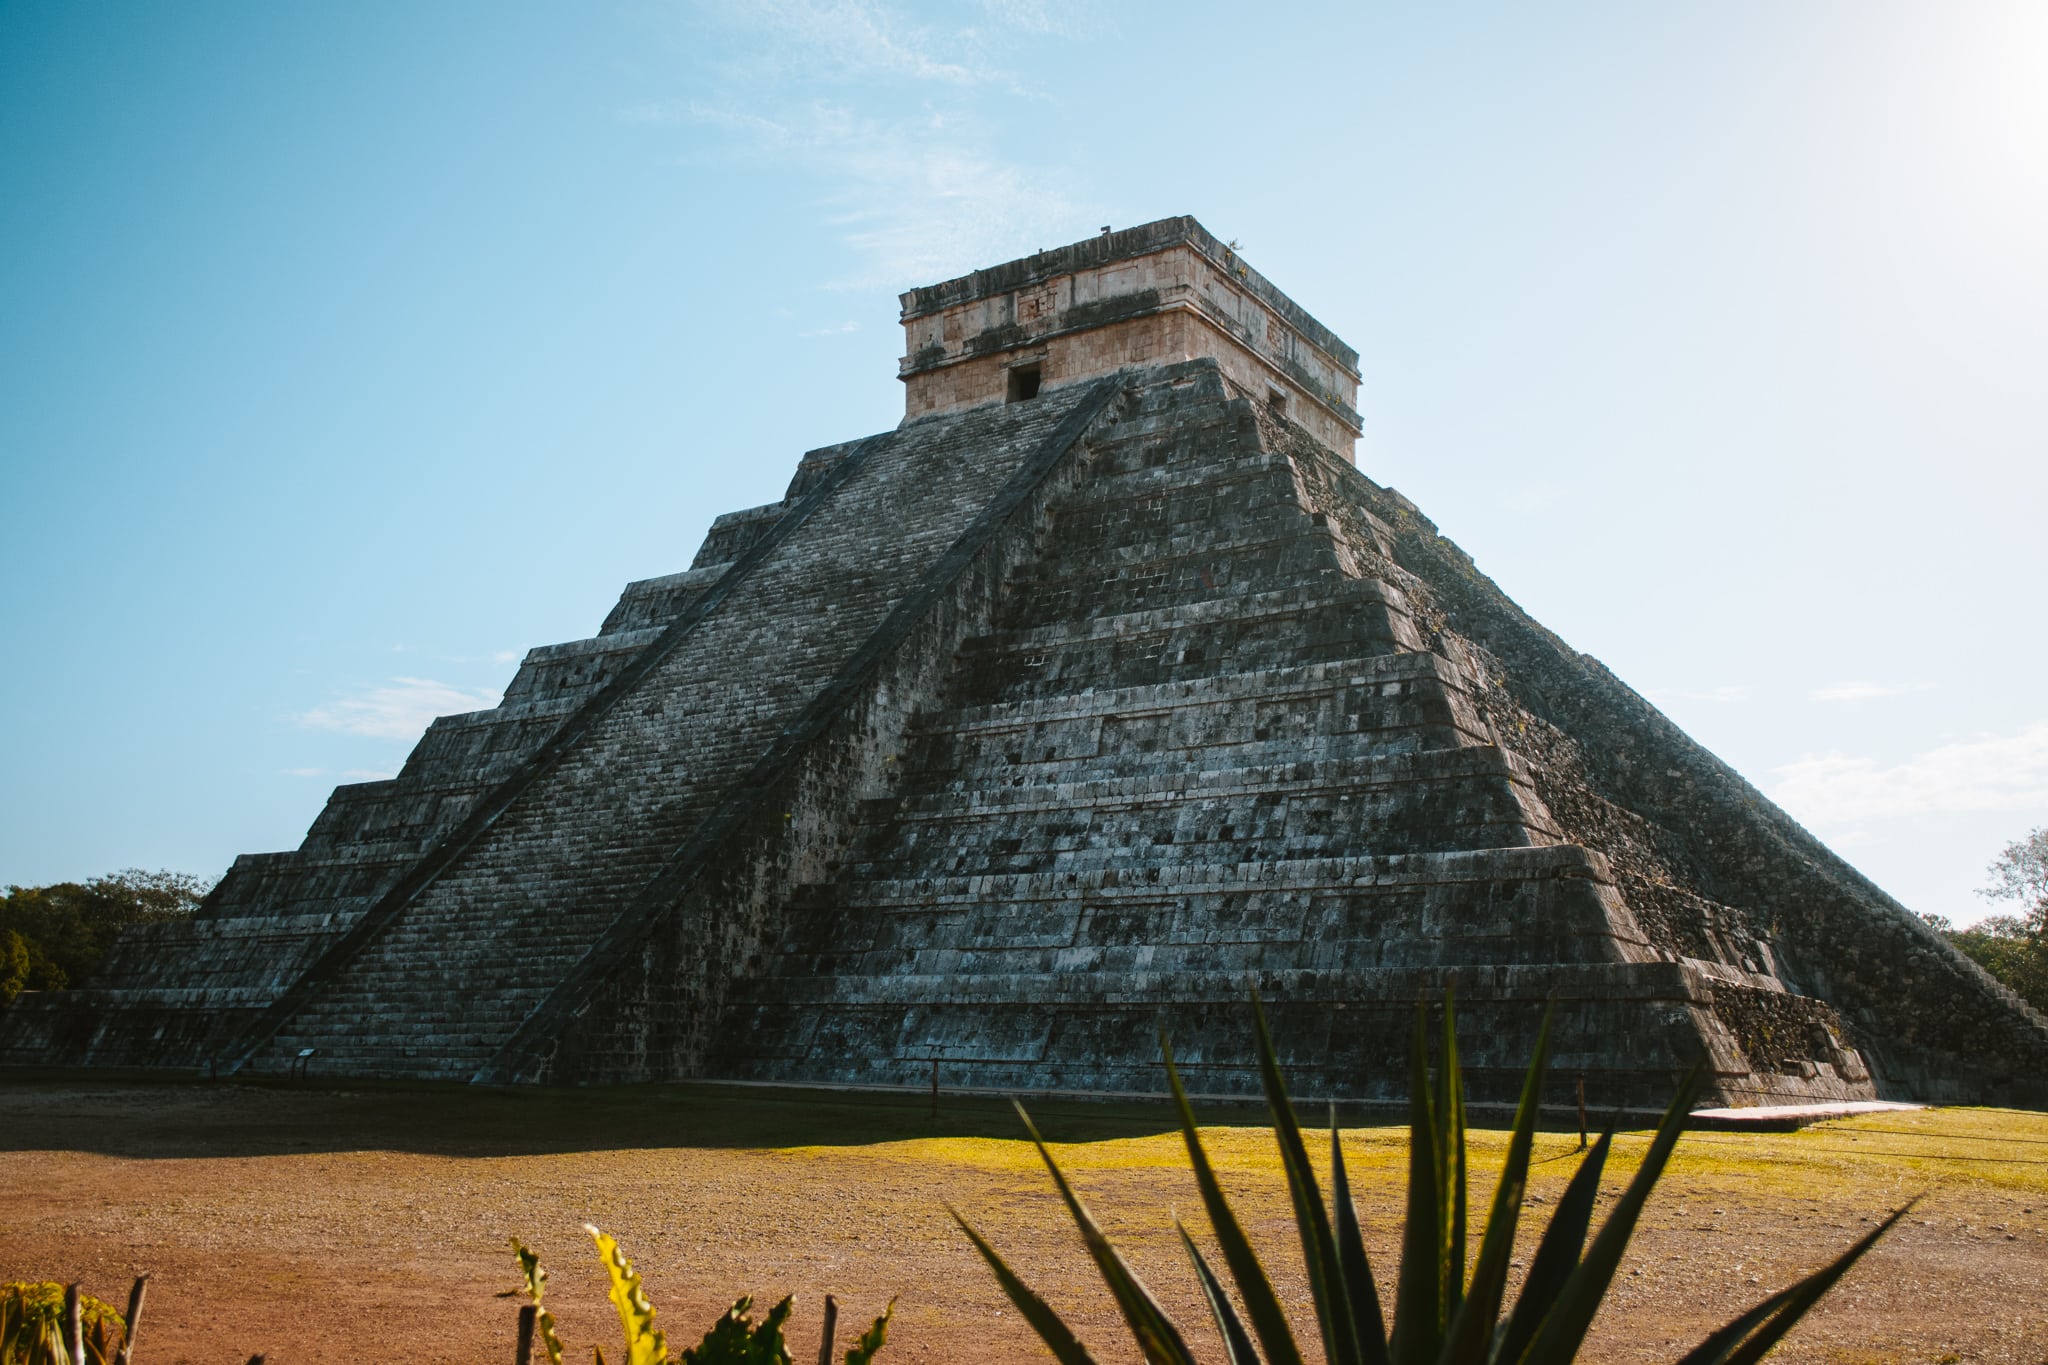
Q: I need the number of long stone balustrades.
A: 2